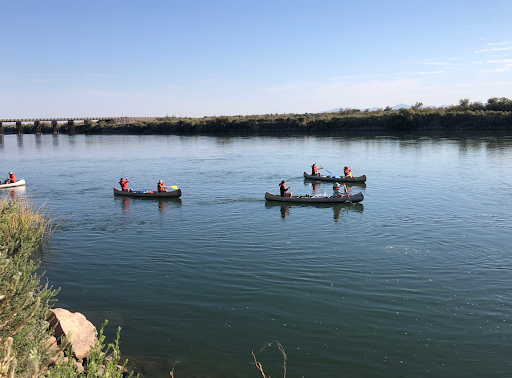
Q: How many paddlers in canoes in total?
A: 7